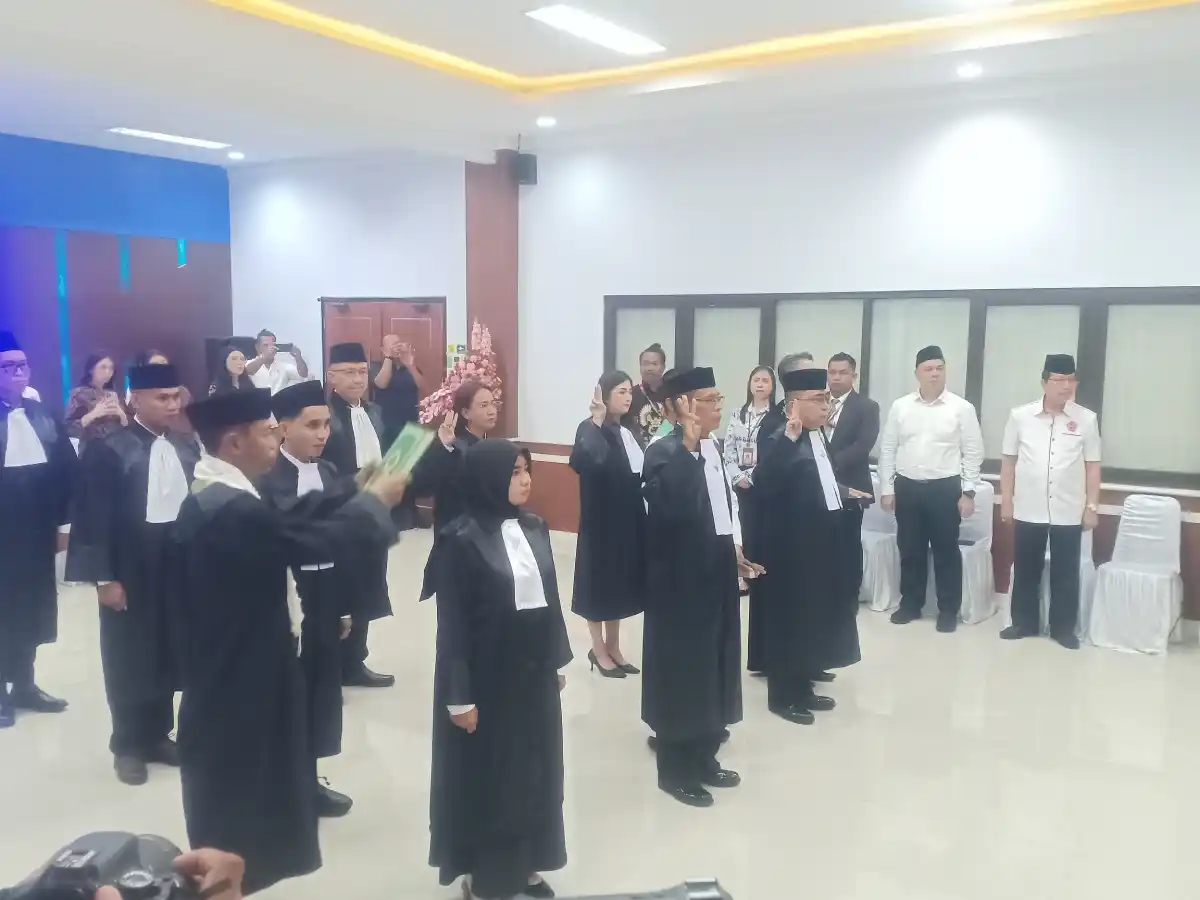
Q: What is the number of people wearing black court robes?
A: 10